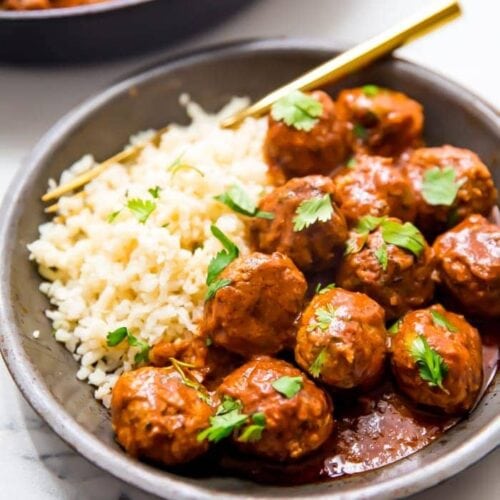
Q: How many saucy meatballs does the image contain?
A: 12